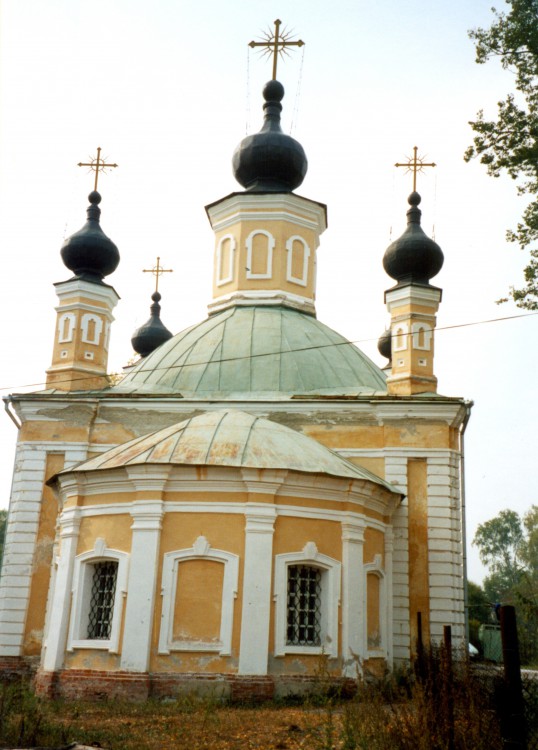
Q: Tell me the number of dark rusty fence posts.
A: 3